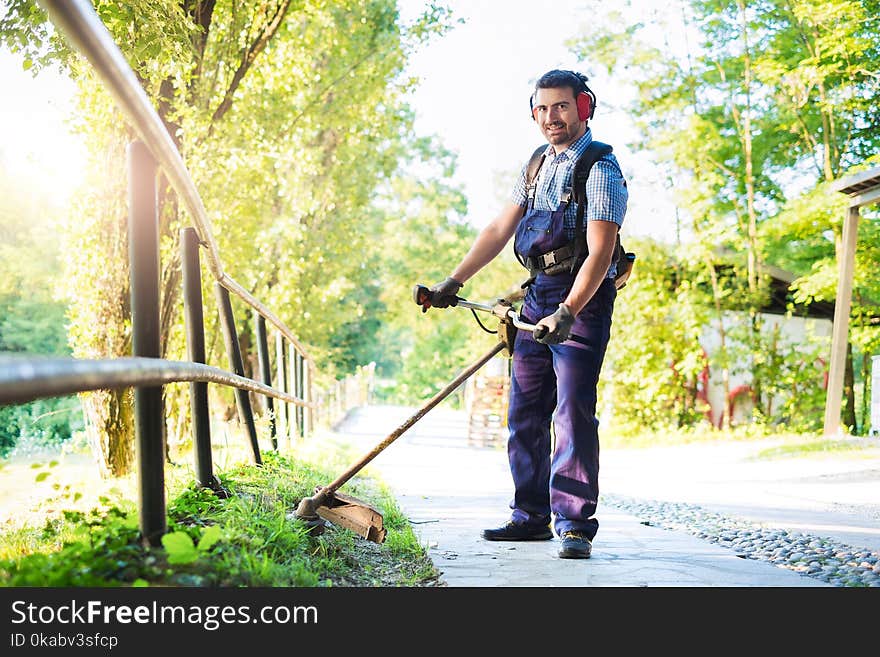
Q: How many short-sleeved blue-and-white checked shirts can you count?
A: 1